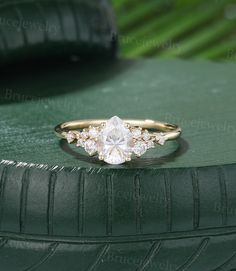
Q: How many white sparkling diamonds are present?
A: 11